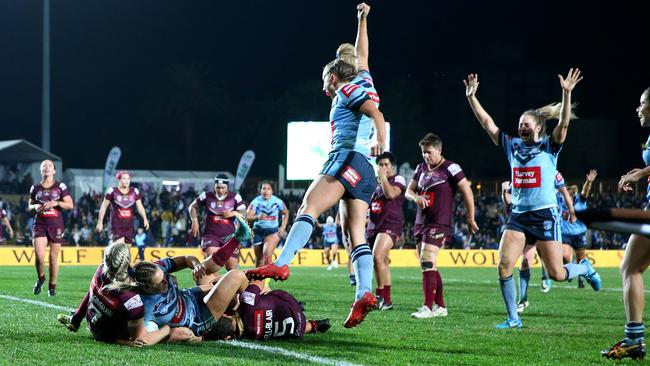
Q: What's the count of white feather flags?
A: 2